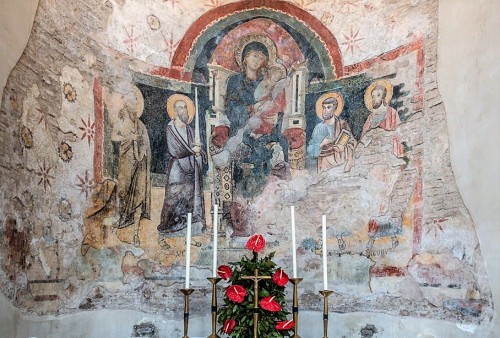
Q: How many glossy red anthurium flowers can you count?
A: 7